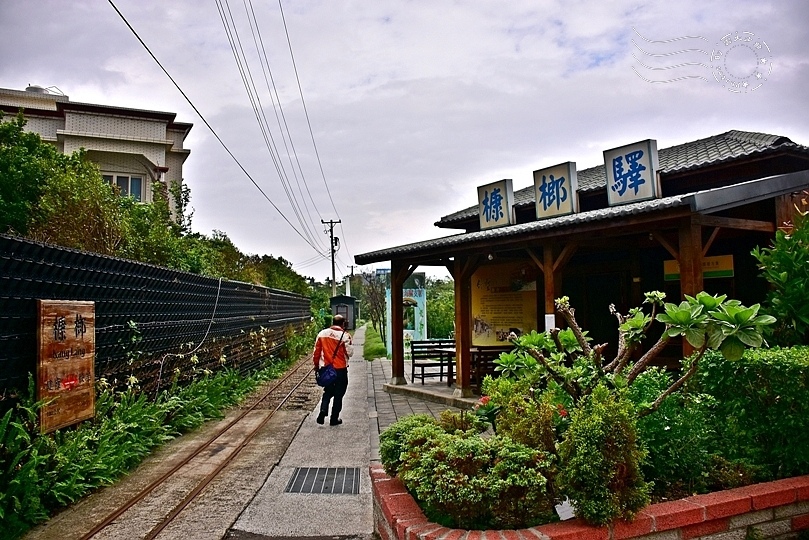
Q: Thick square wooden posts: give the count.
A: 4